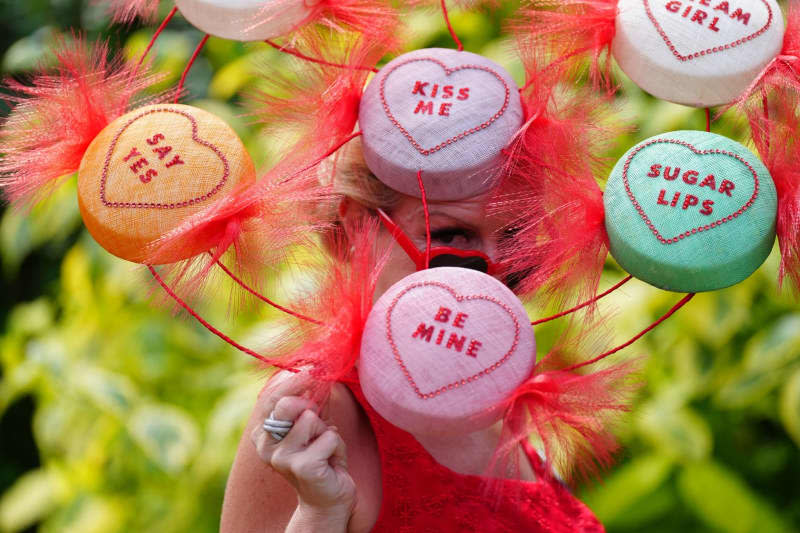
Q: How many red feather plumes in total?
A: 12